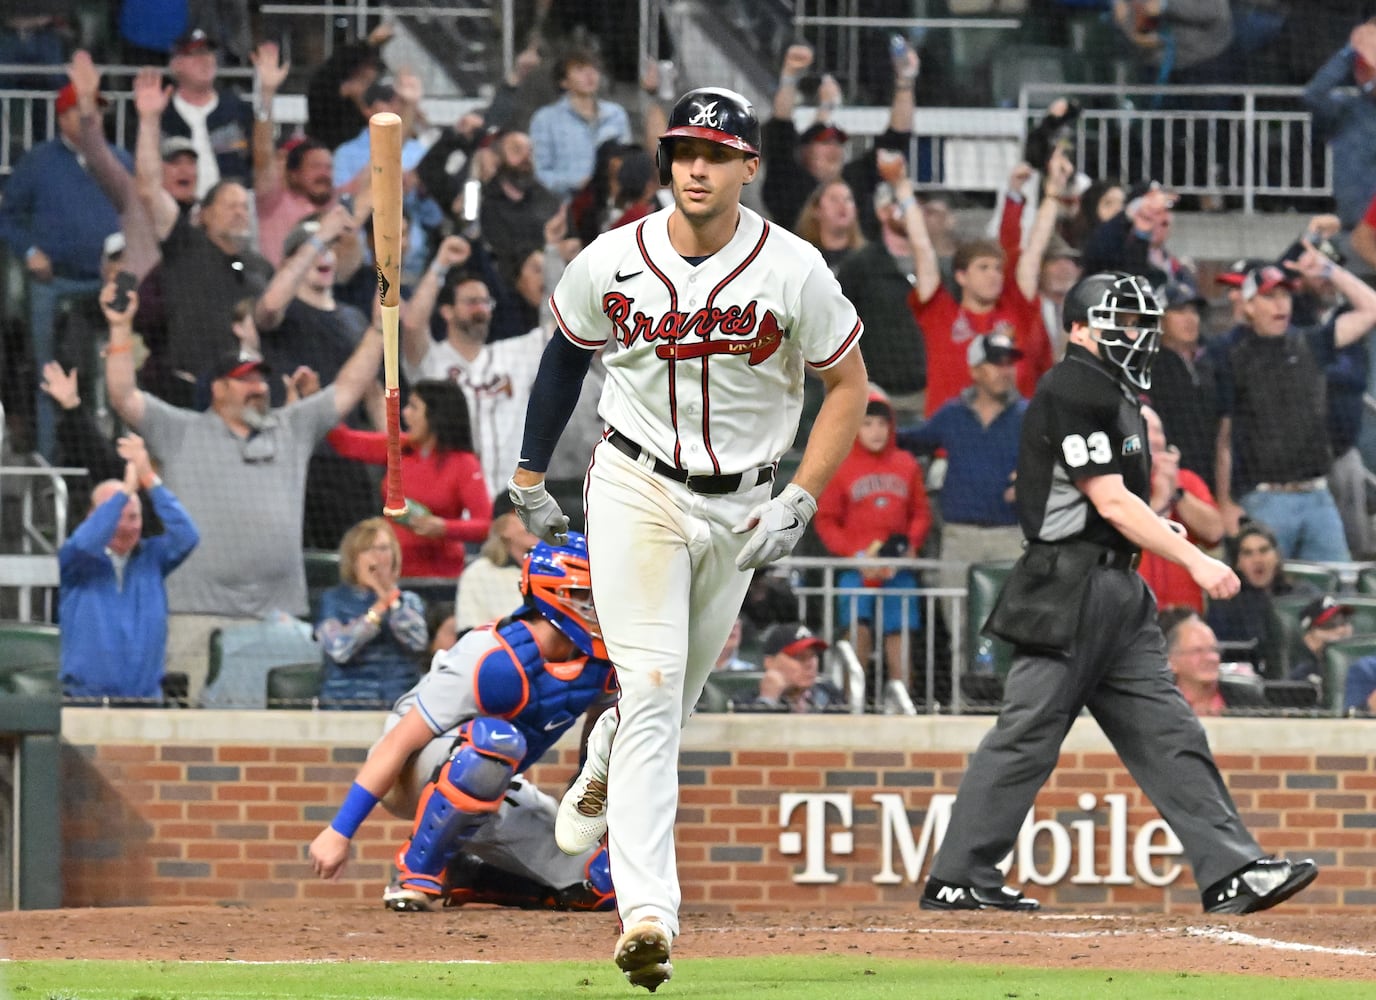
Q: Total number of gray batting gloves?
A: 2